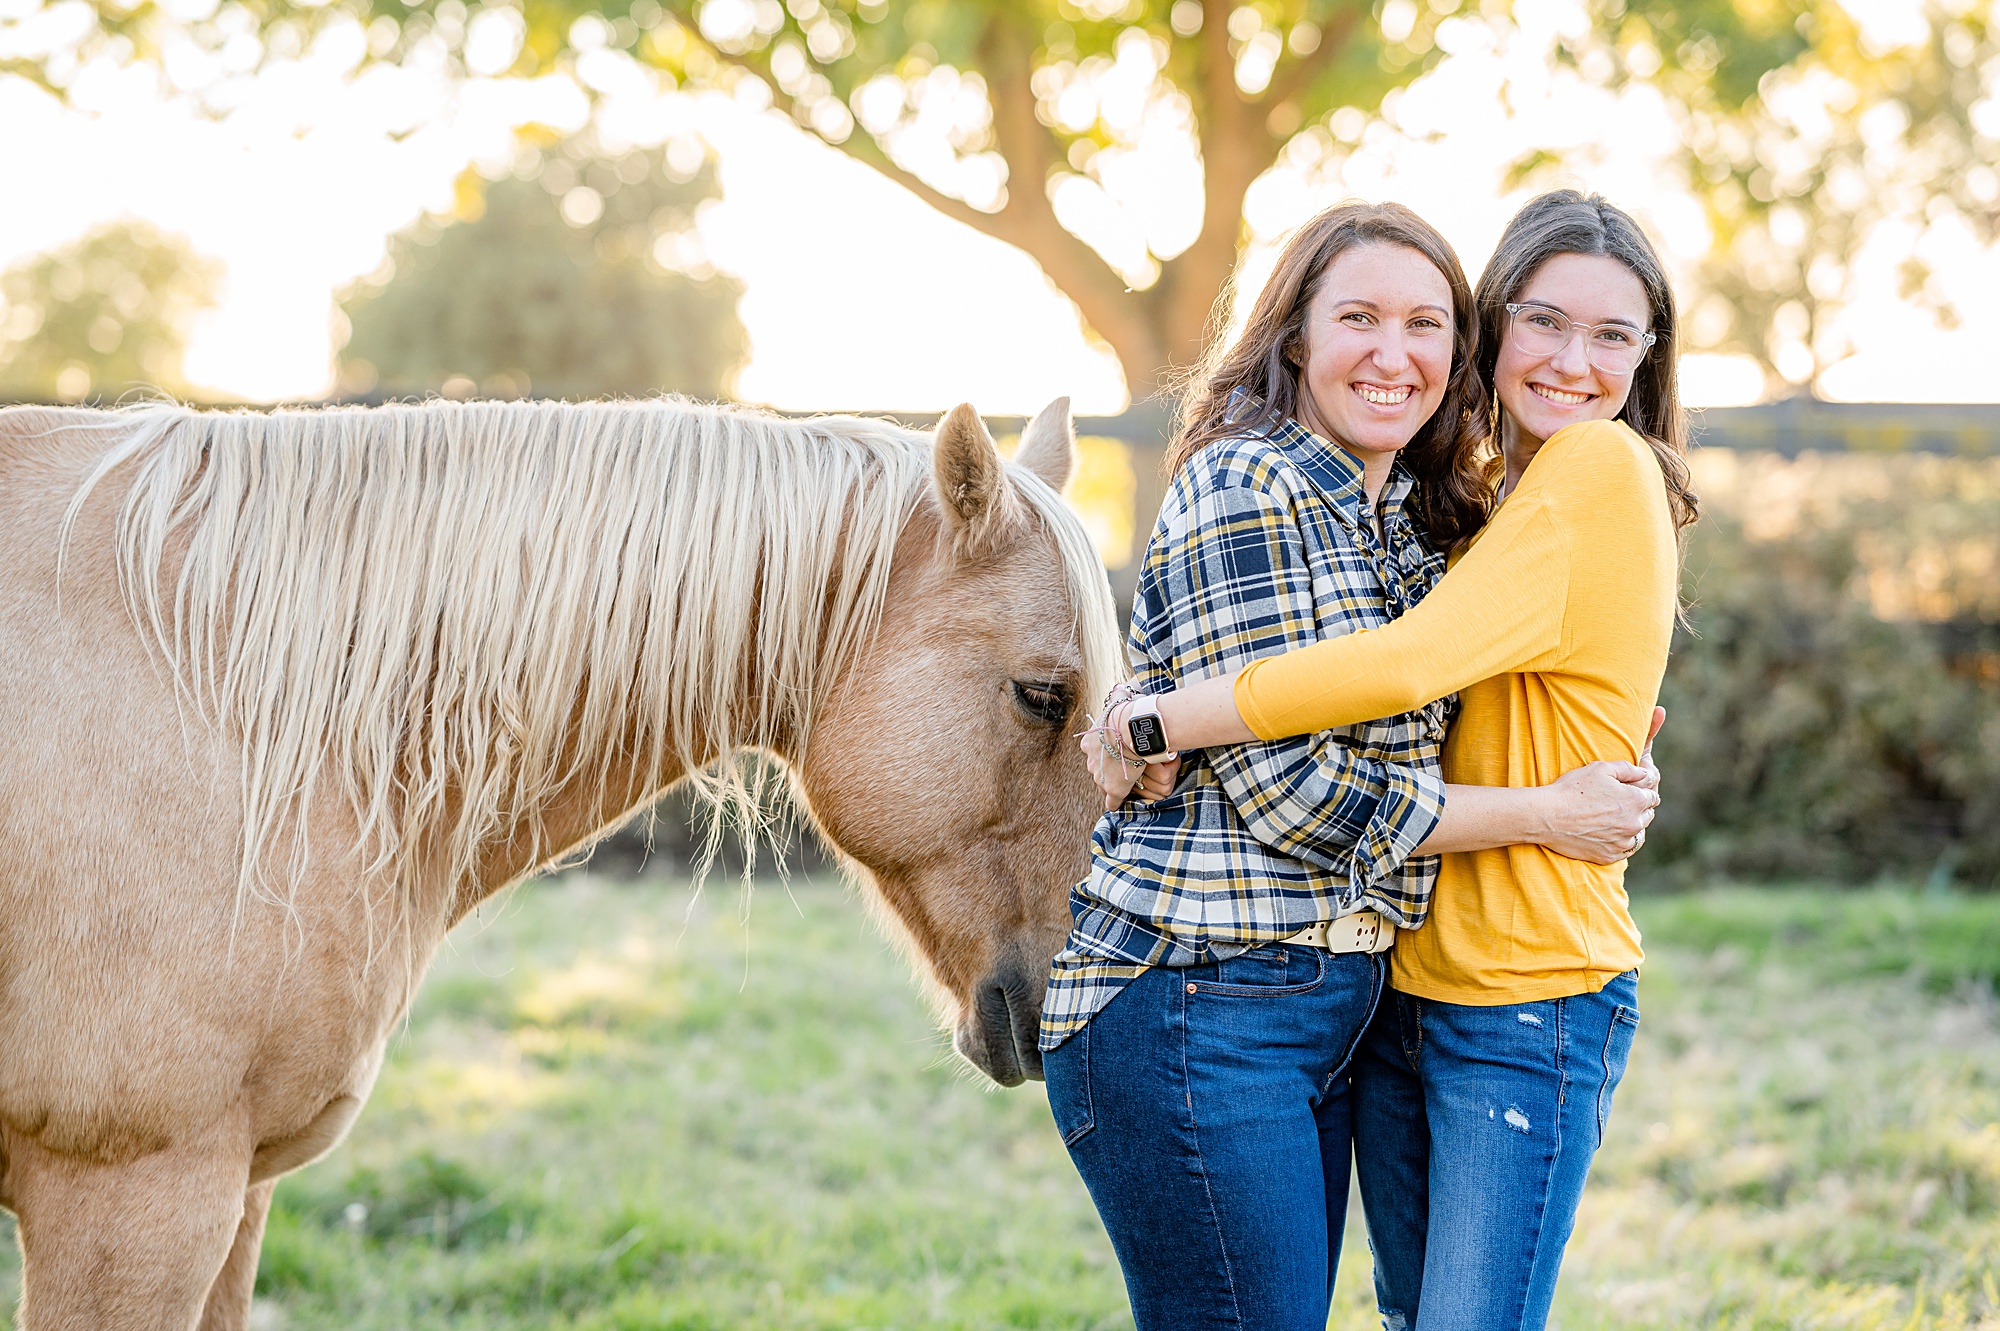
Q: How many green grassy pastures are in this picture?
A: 1